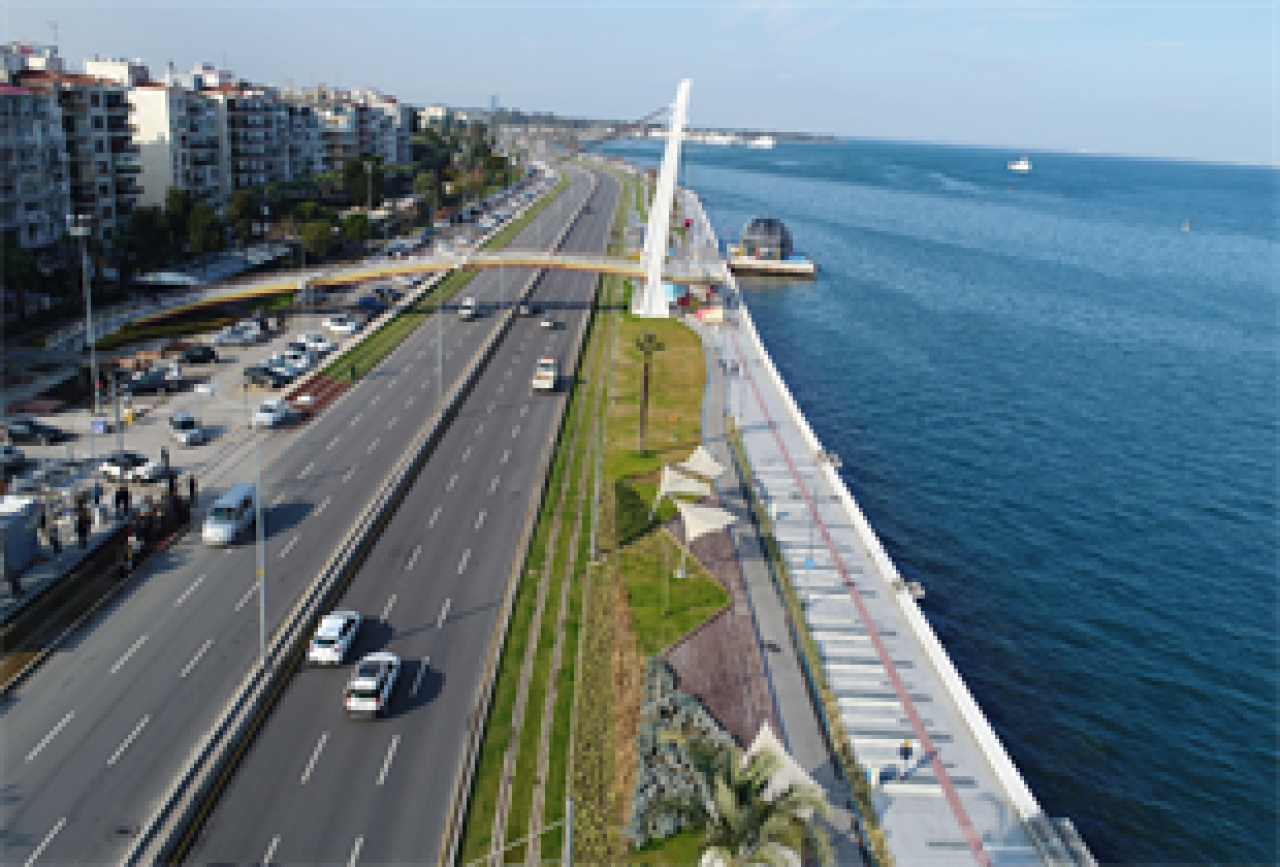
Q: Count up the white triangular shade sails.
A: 4